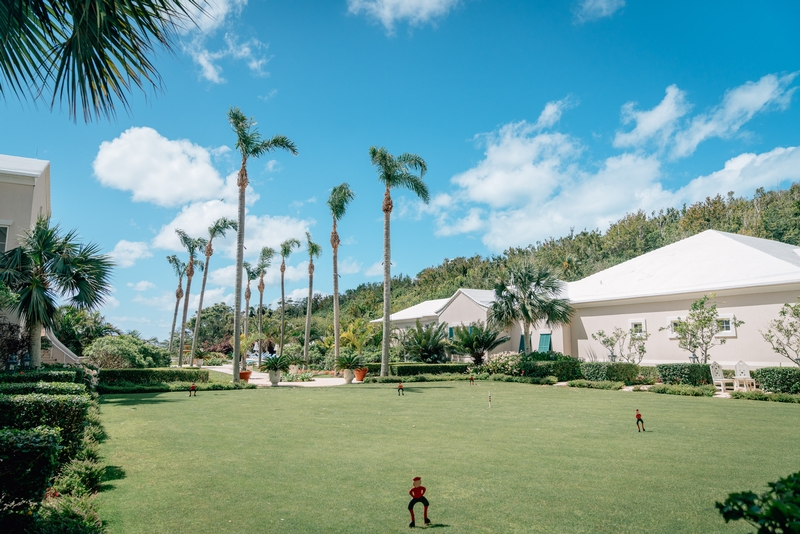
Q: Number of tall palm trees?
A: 10